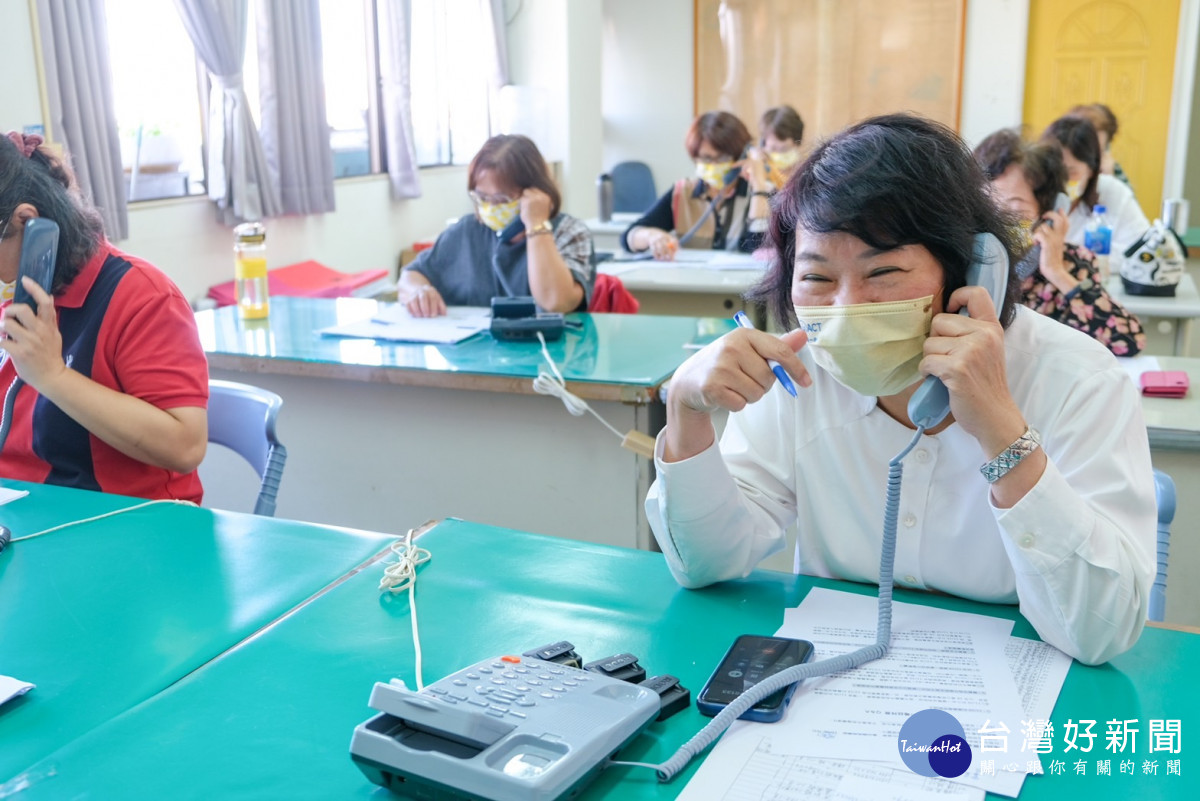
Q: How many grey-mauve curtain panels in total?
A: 5